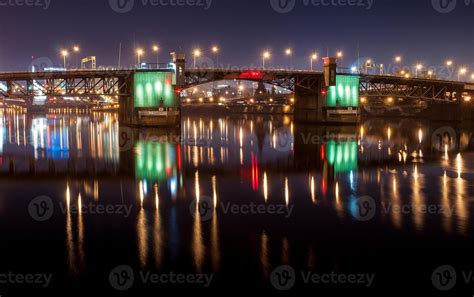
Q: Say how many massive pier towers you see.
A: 2